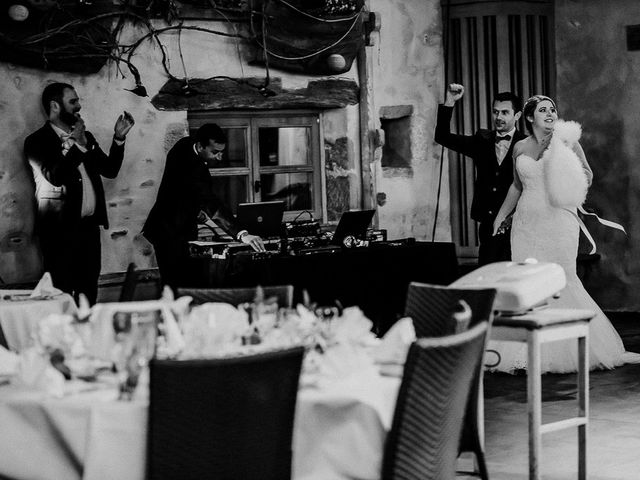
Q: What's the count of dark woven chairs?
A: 4